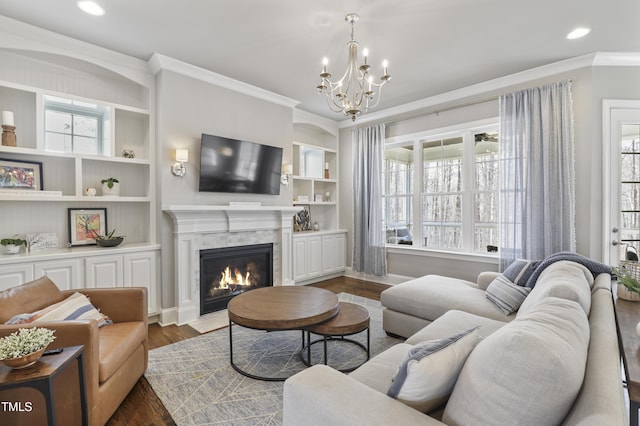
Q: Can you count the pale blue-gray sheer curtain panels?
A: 2